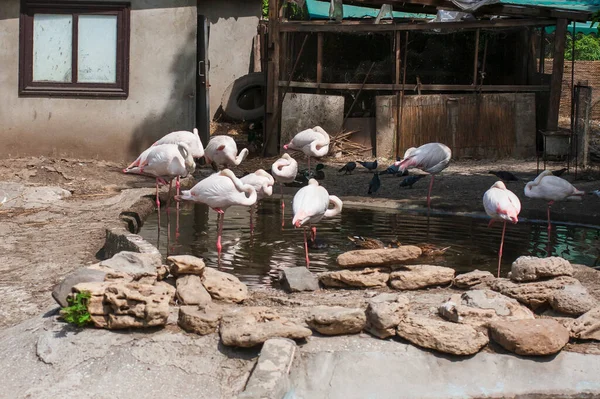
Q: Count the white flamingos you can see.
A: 11